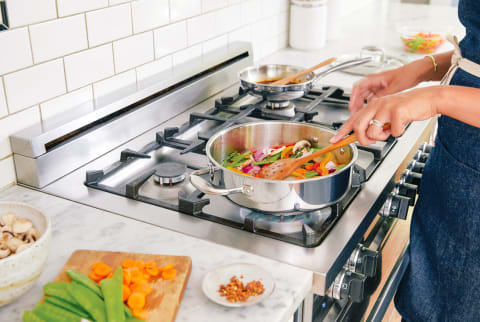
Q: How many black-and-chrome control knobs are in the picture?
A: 8